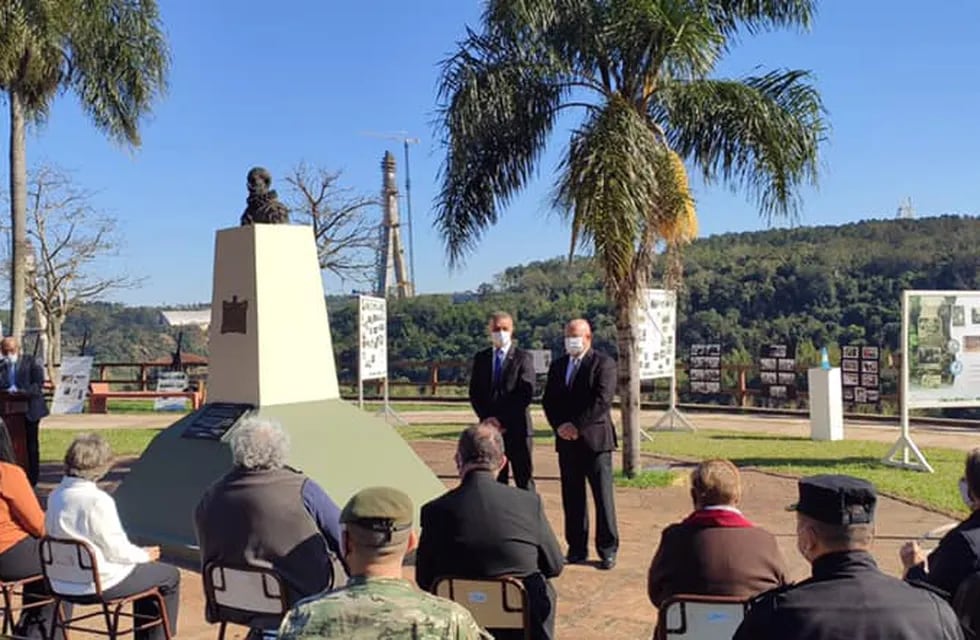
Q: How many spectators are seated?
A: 8